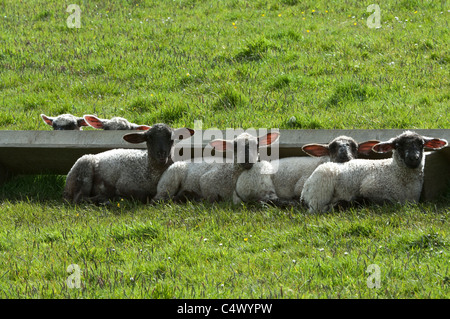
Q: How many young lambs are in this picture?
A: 6